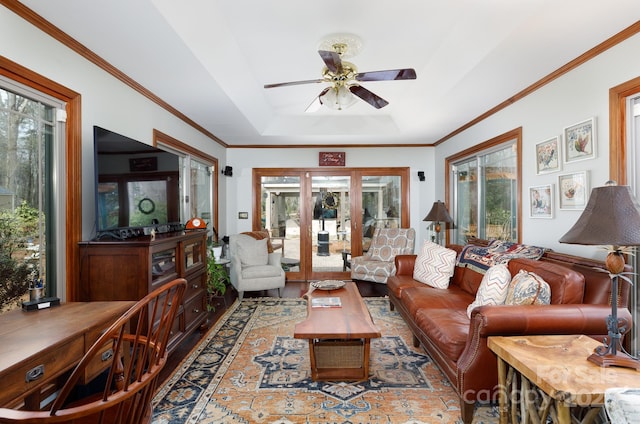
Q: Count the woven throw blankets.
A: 1